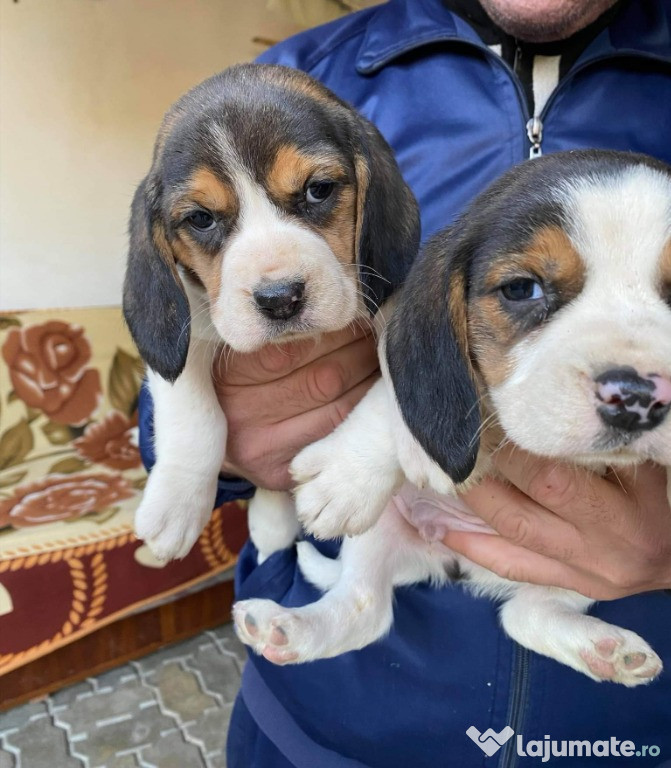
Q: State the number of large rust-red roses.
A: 3